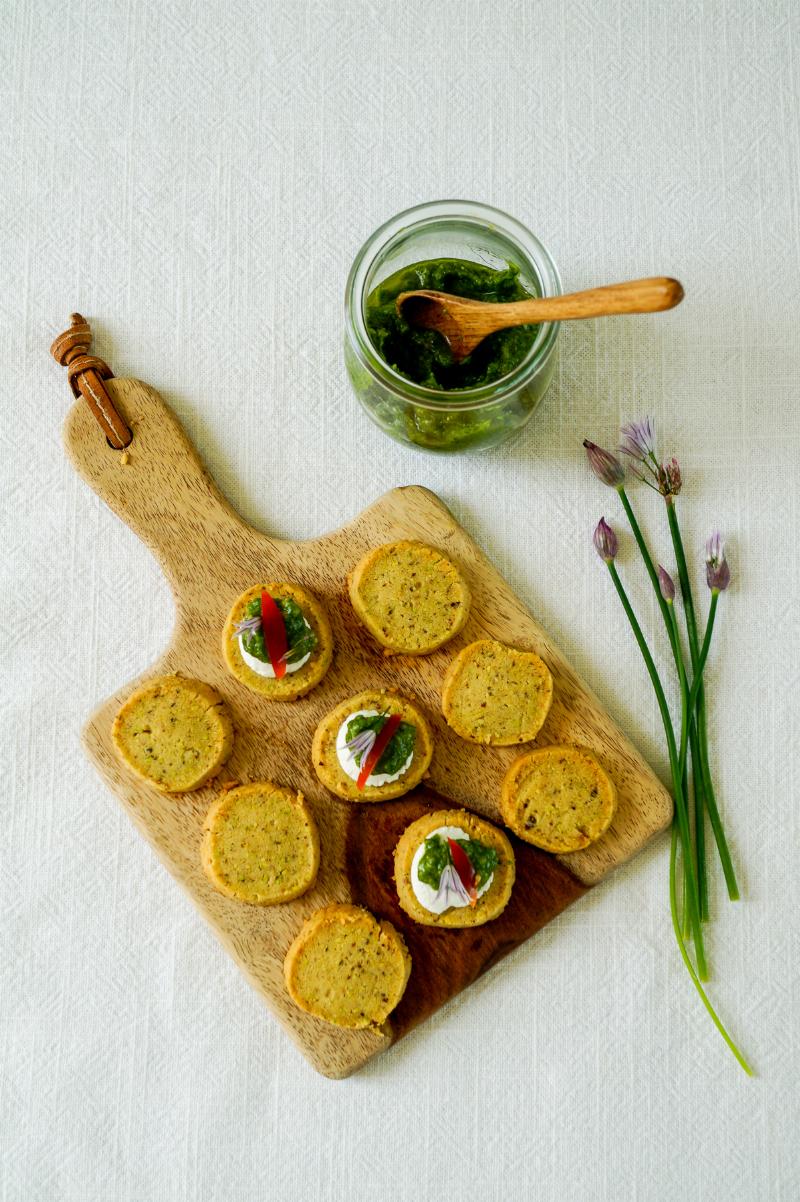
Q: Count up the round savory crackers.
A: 9